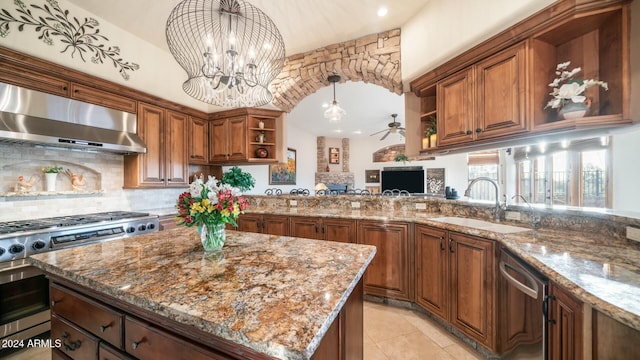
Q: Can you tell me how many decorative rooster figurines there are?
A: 2